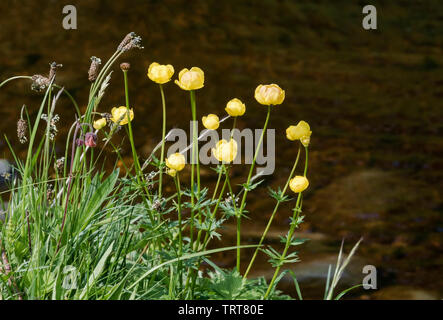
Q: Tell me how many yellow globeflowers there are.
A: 11